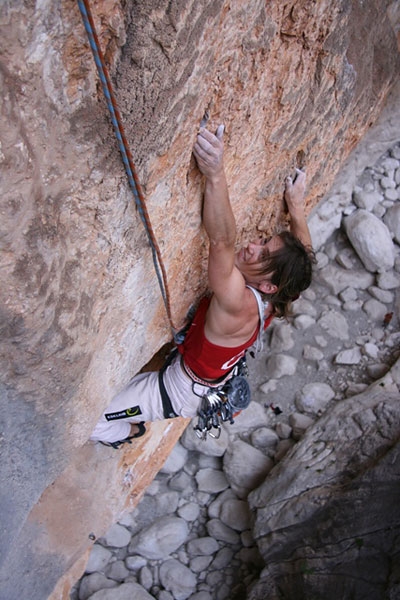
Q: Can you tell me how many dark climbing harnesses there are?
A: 1